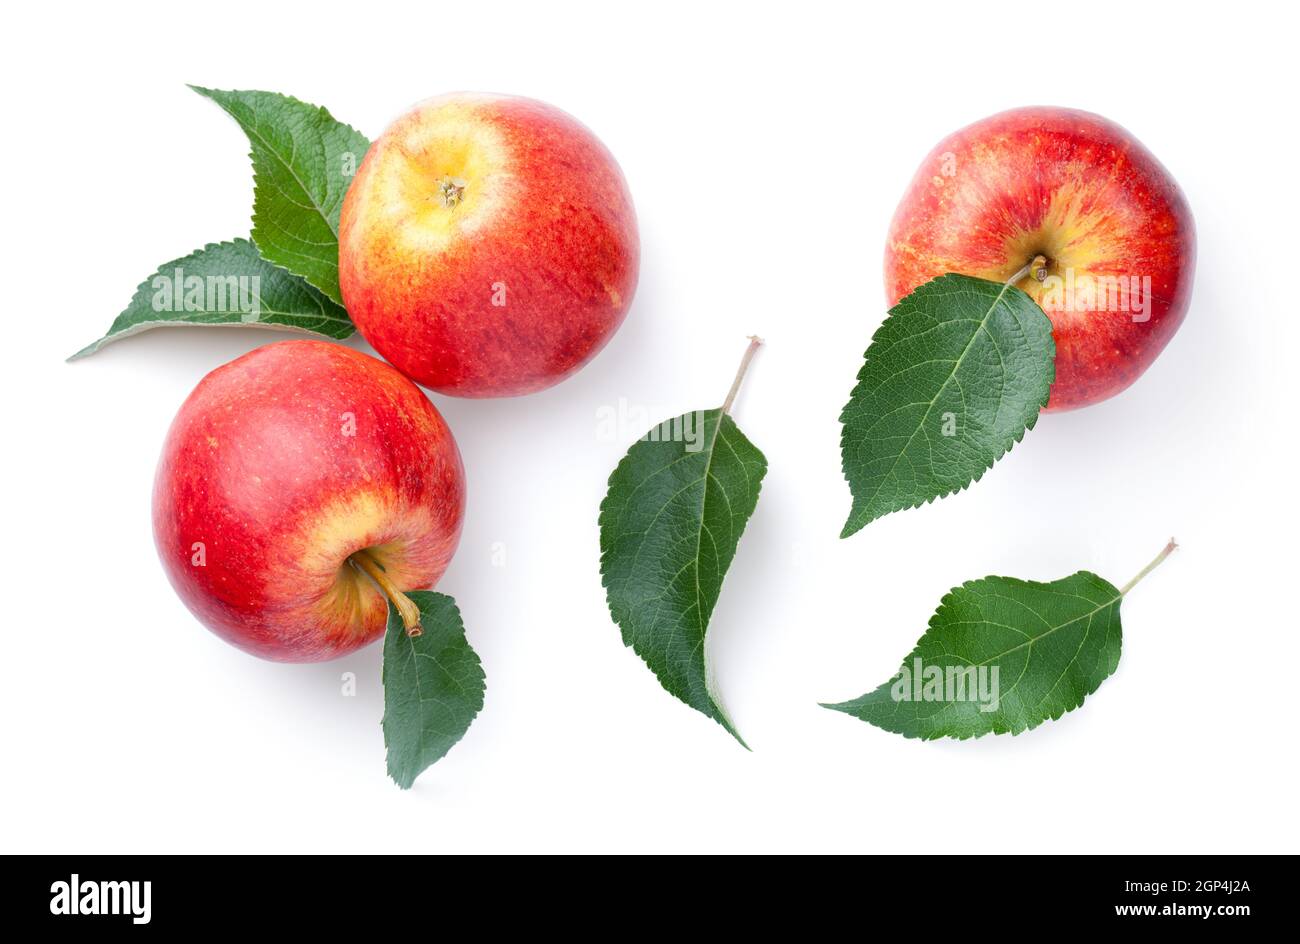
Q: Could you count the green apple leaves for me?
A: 6